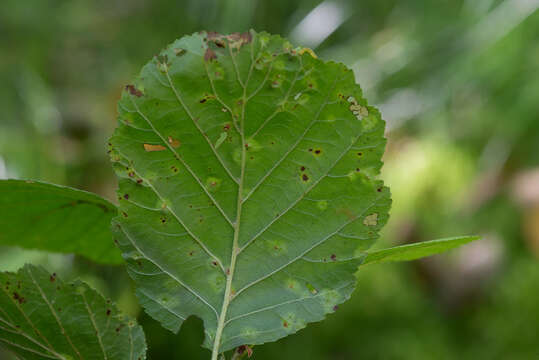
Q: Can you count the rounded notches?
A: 1